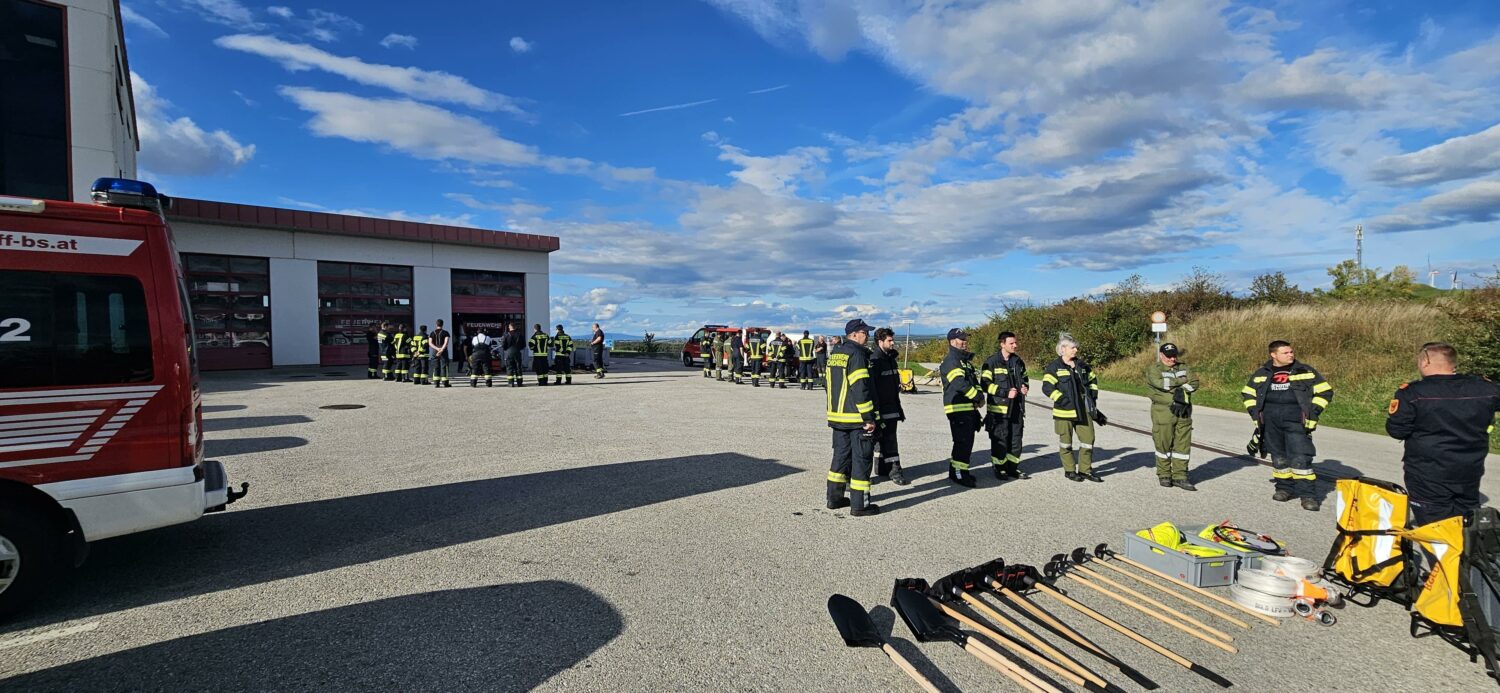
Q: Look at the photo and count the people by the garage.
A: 11